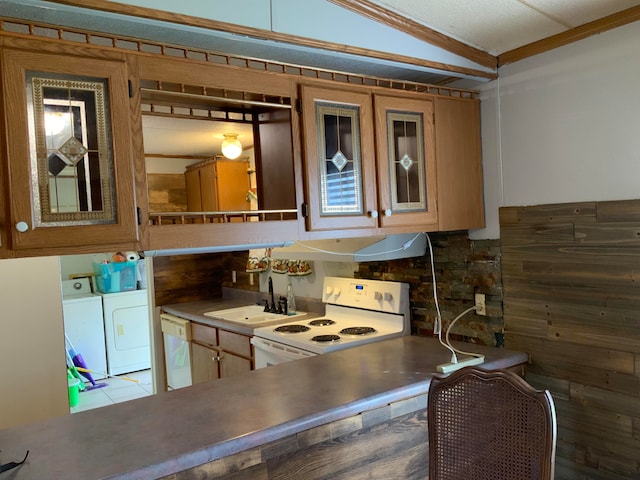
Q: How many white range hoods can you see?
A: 1